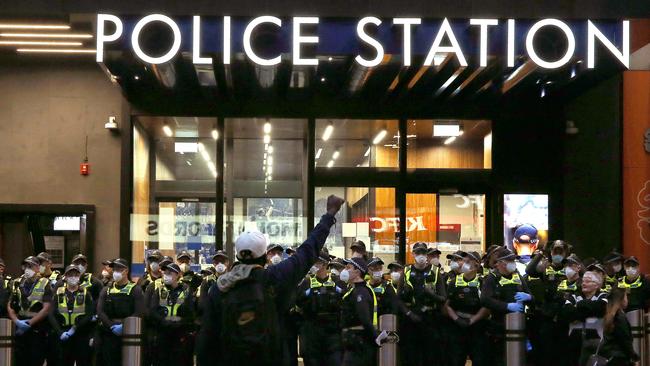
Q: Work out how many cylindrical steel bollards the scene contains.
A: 5